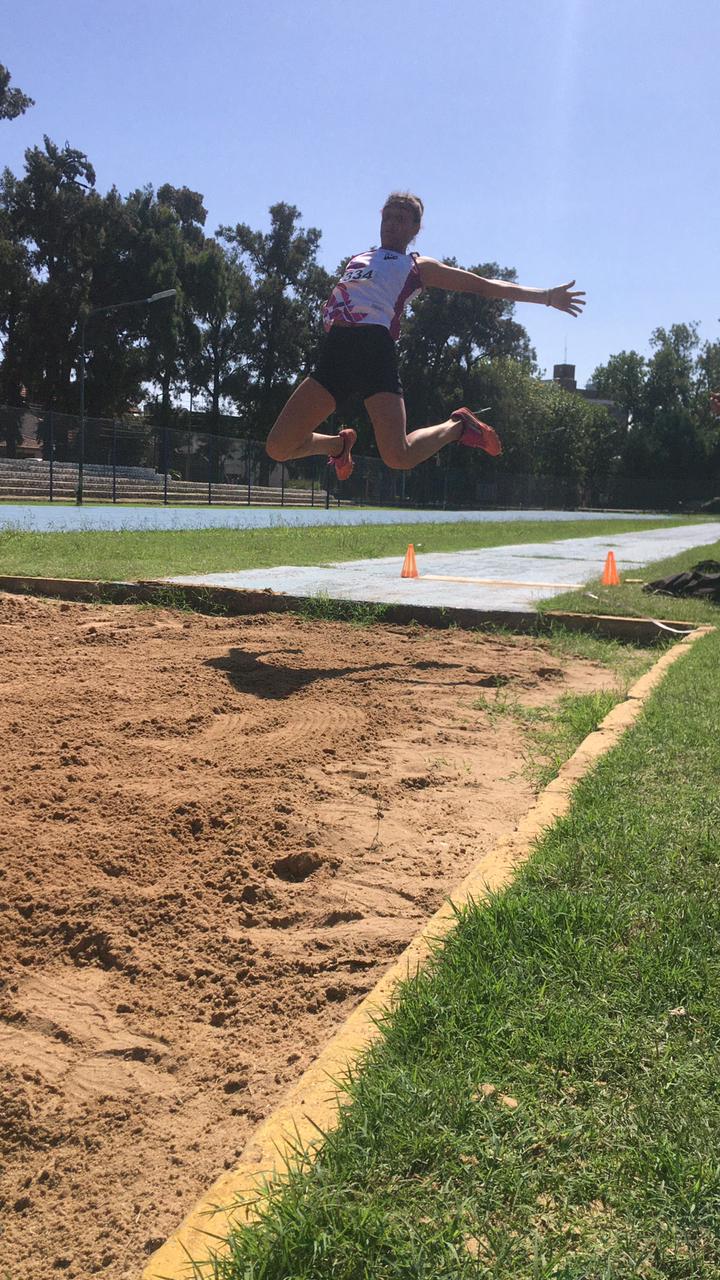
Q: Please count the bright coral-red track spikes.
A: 2